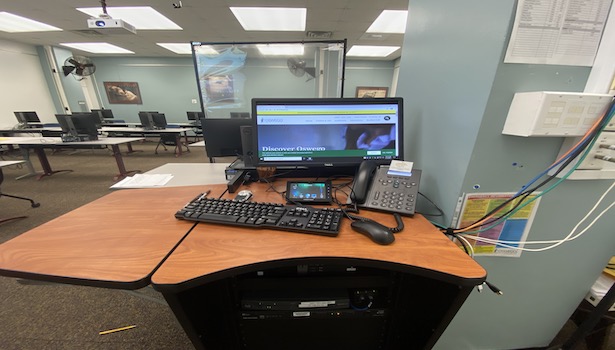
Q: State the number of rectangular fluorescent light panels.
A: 8